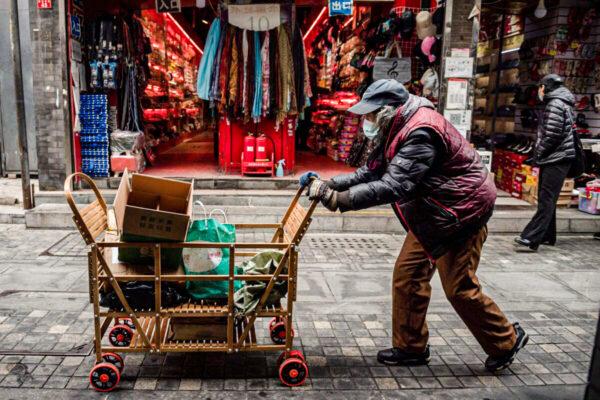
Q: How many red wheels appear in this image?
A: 8